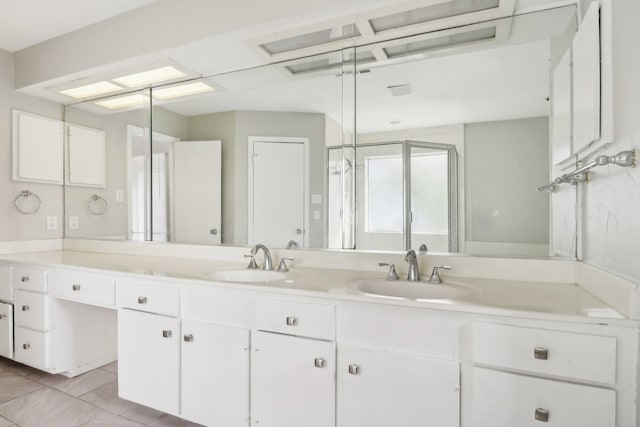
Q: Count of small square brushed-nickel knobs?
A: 13